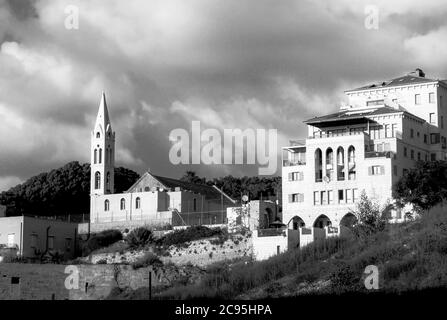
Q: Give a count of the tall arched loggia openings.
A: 4